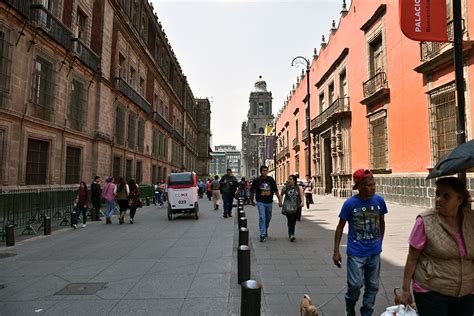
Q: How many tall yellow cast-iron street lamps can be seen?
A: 0